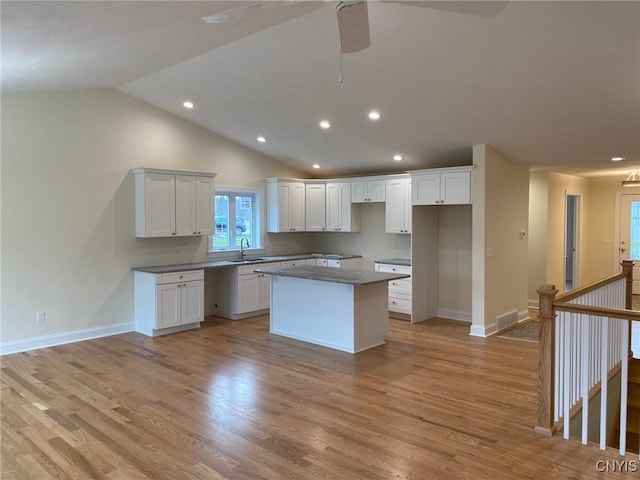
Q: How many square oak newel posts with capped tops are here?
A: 2